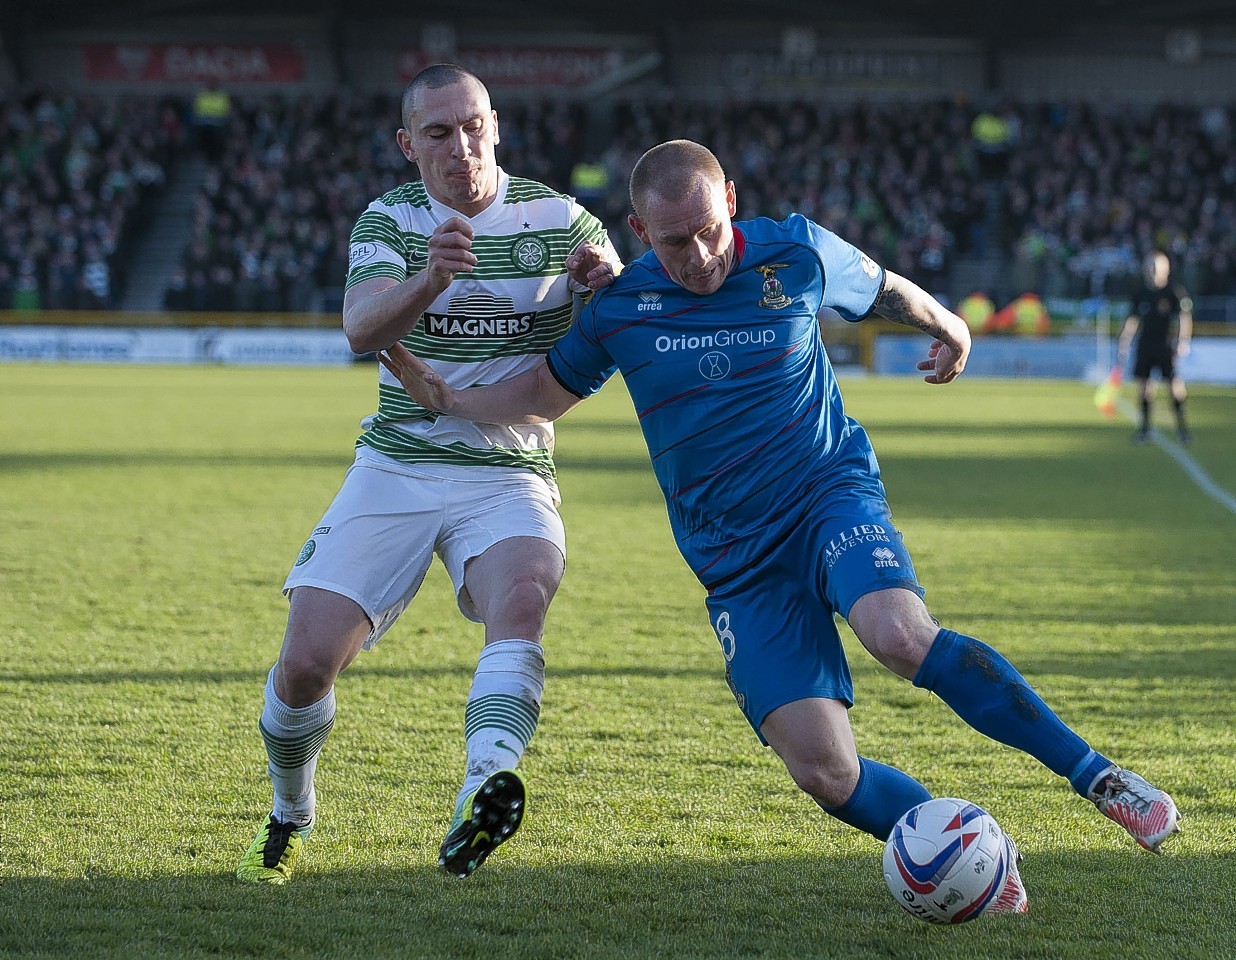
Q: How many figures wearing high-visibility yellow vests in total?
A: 5